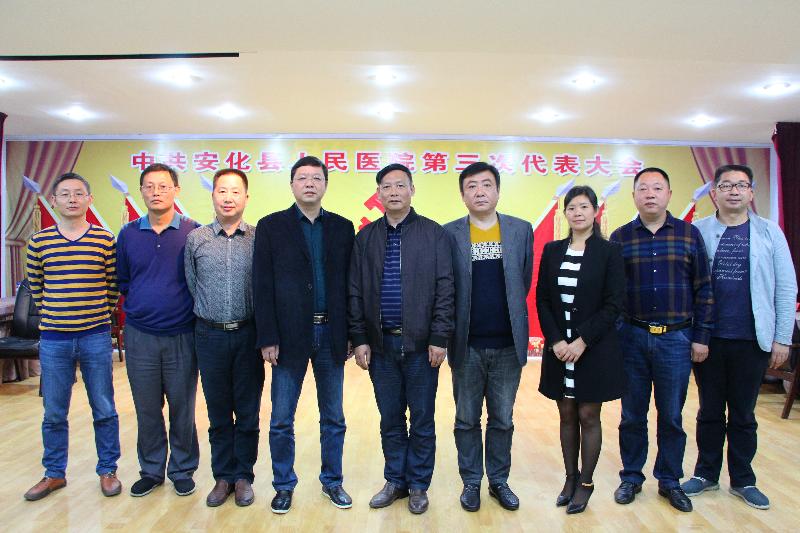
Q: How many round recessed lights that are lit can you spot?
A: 10